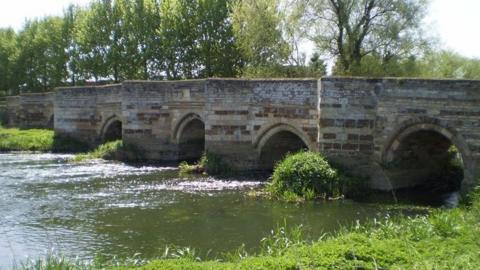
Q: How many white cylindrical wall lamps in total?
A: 0